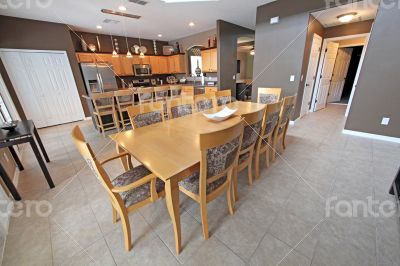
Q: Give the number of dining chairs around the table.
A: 10